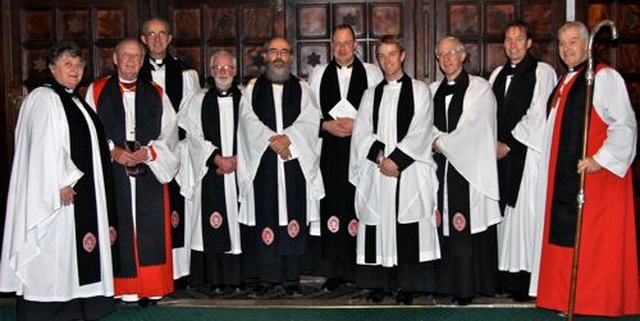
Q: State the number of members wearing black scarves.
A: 10